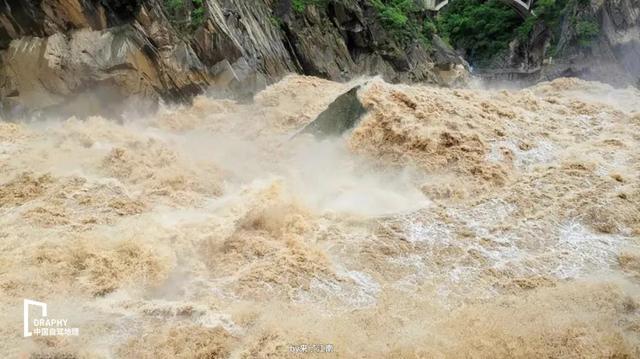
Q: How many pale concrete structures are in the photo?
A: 1